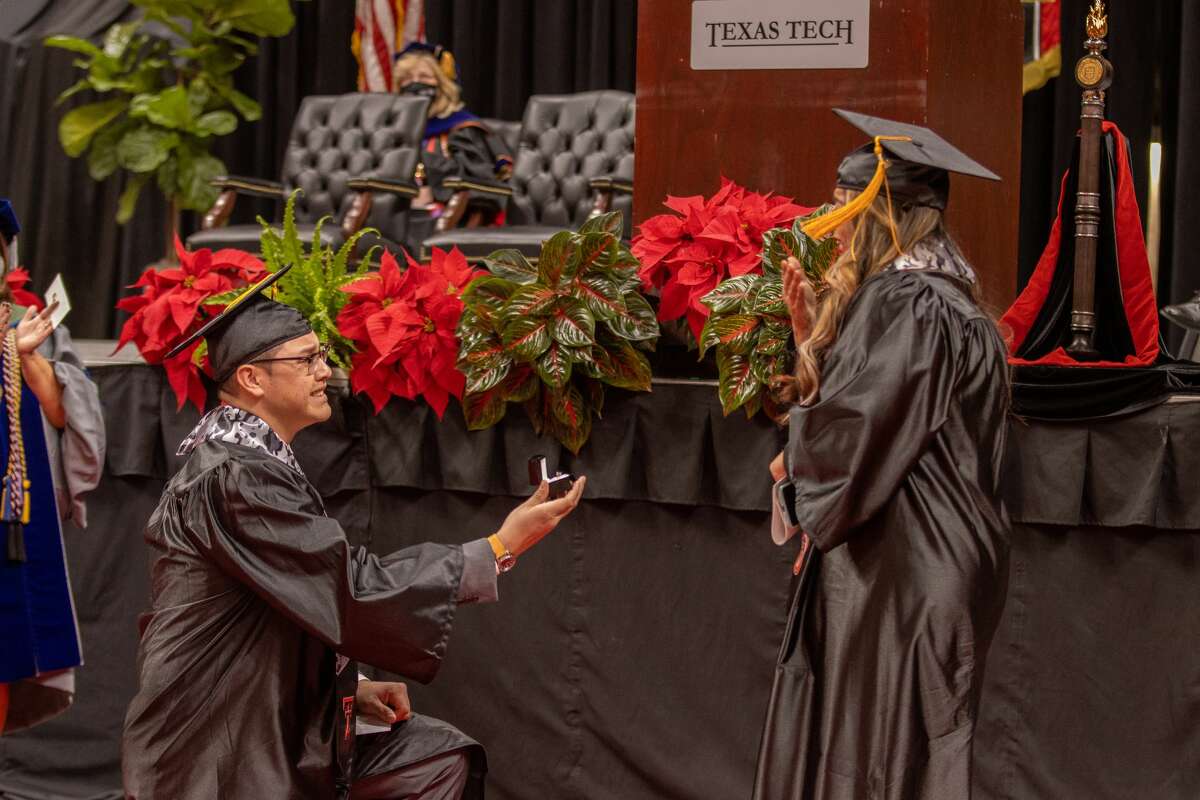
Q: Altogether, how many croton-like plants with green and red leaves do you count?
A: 2